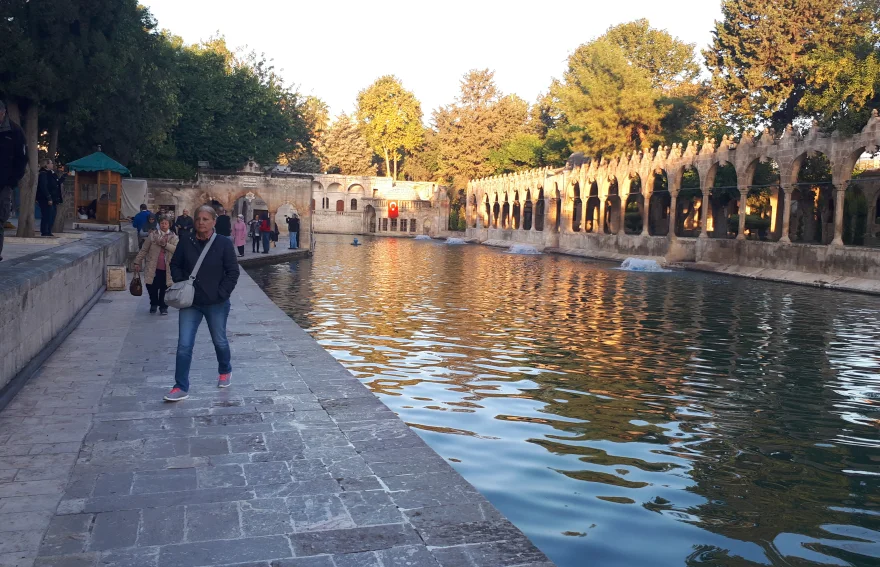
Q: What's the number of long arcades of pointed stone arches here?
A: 1